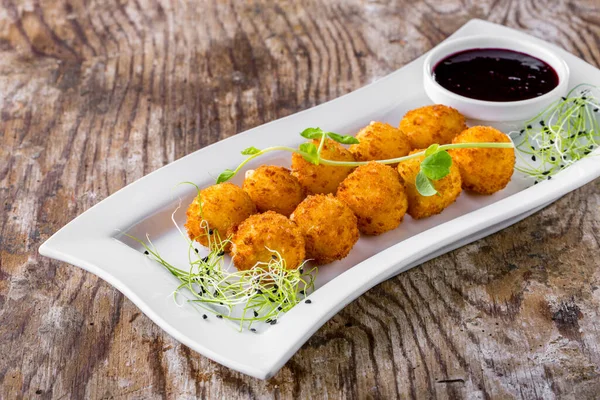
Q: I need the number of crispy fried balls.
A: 10